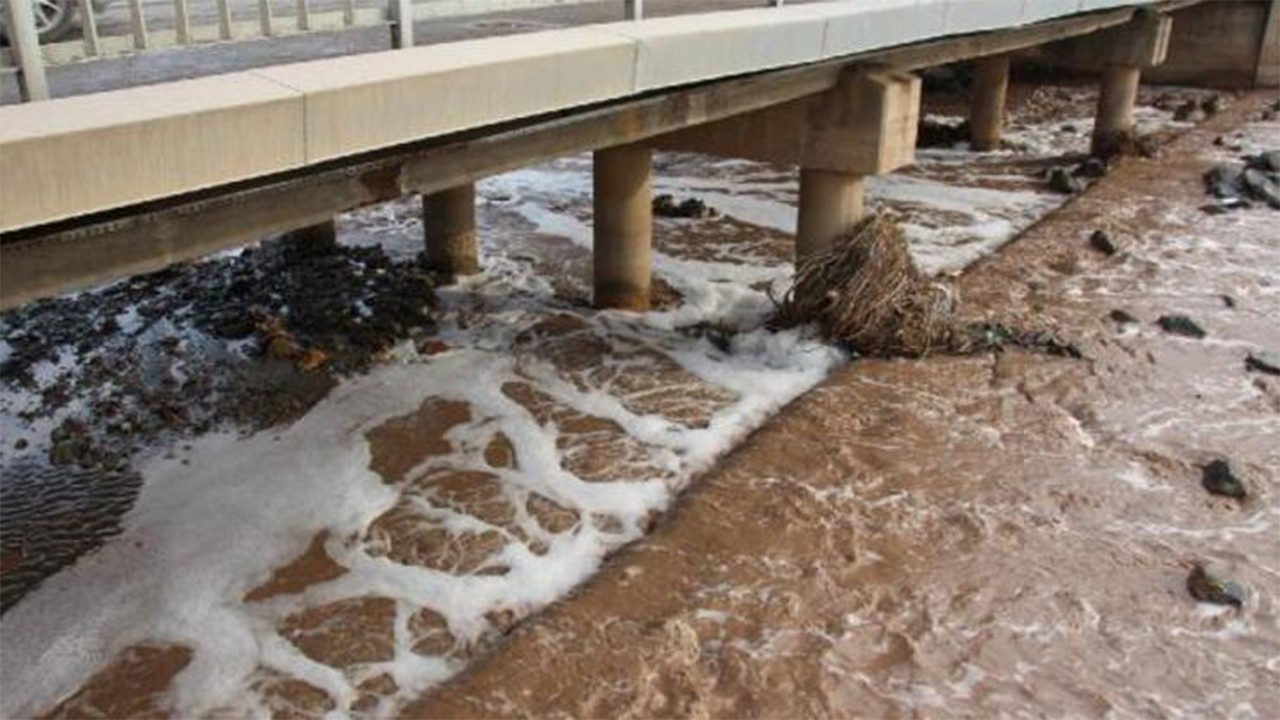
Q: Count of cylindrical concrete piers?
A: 6